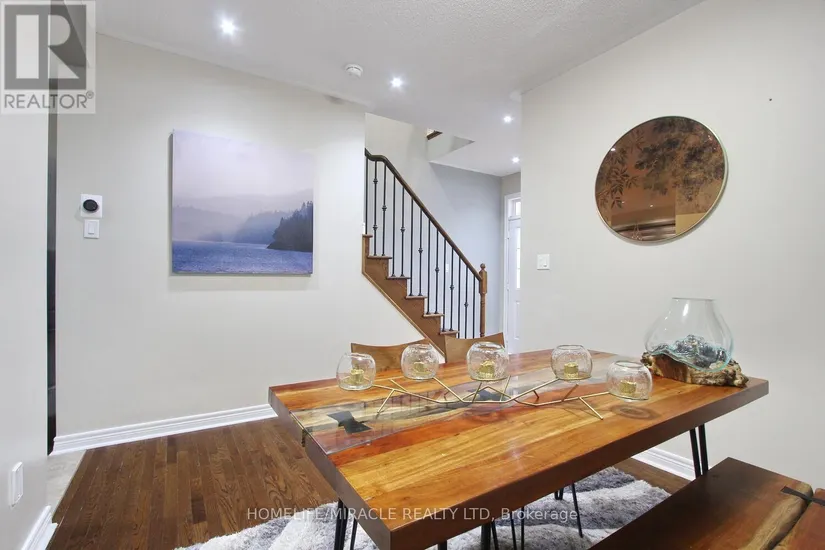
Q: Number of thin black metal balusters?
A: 14